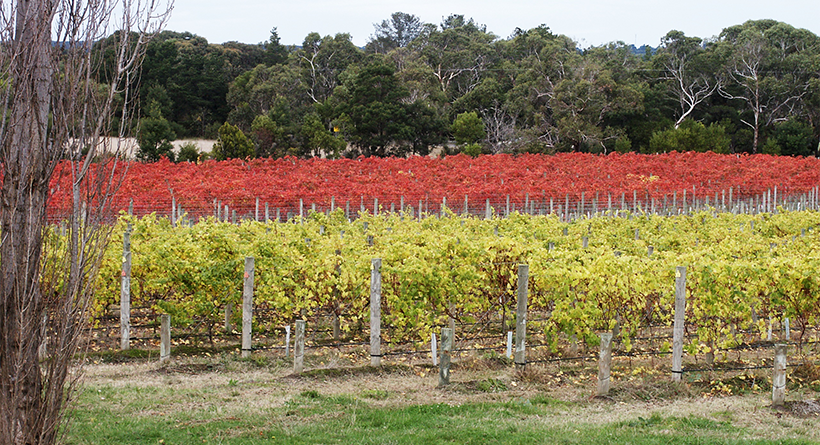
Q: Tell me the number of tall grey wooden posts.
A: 5